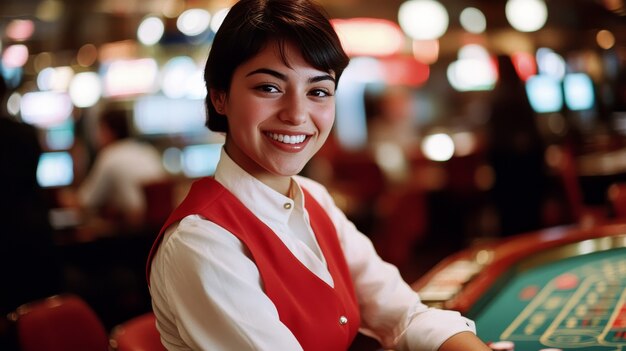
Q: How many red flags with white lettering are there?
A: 0